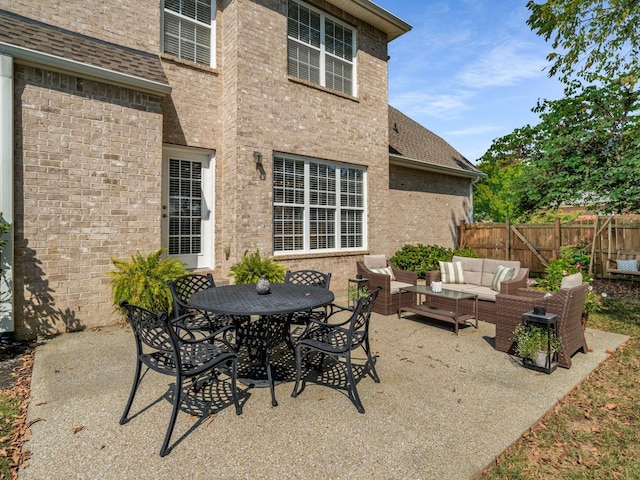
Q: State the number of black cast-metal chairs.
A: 4